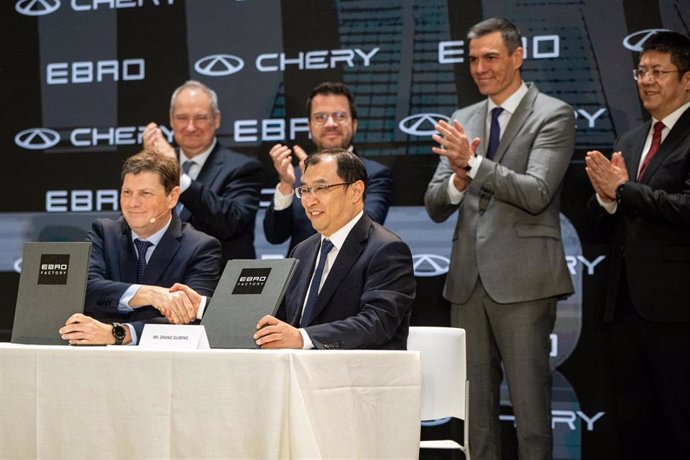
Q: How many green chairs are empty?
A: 0